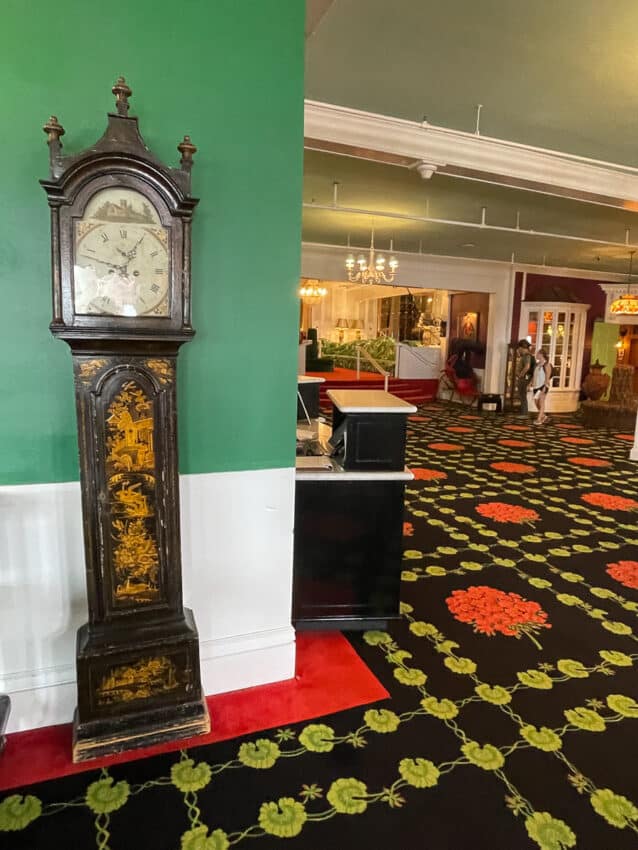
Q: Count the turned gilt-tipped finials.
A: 3